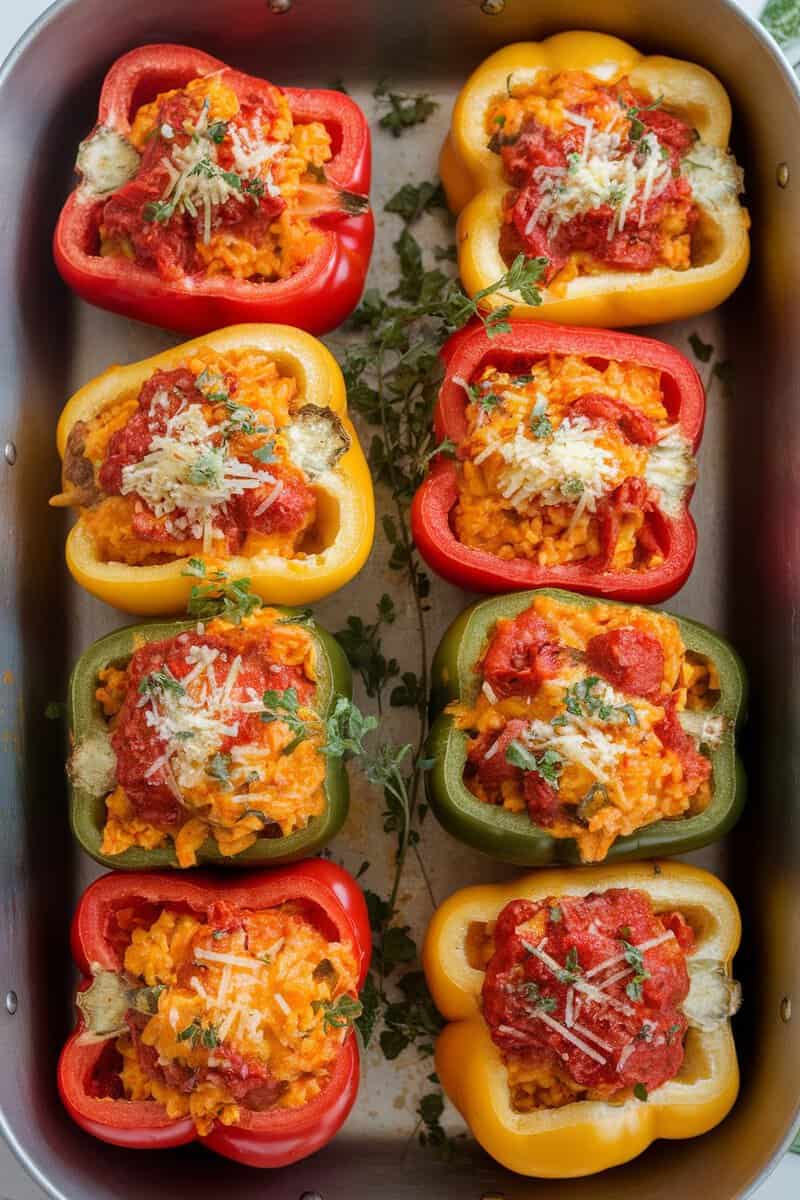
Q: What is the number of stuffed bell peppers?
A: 8